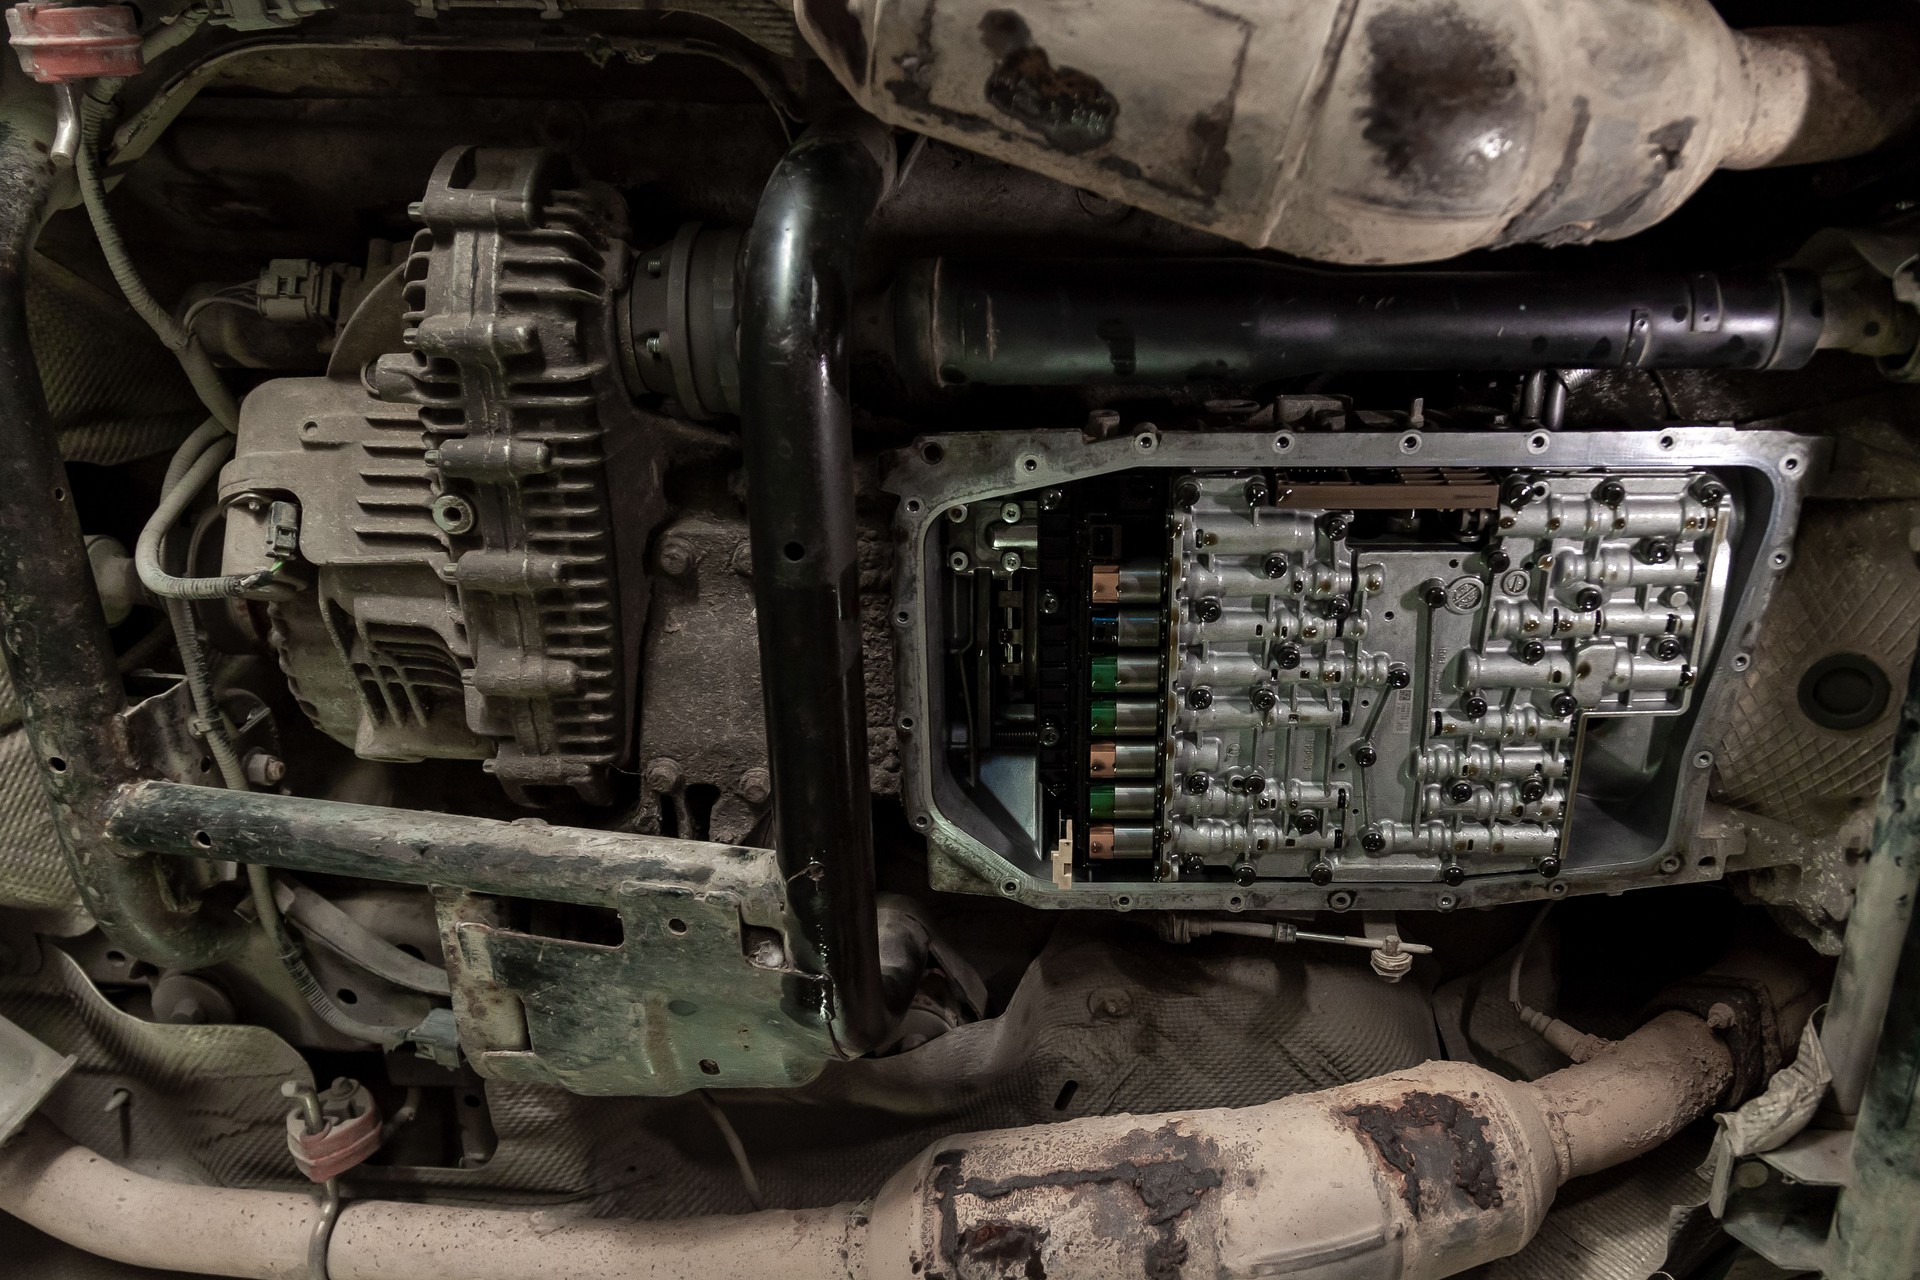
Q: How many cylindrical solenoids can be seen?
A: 7